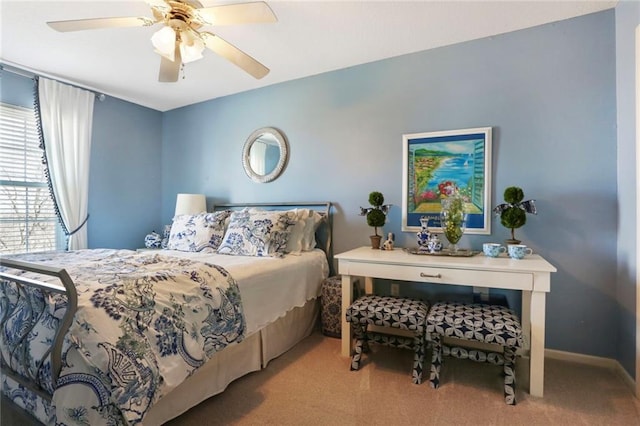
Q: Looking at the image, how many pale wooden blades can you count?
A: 5